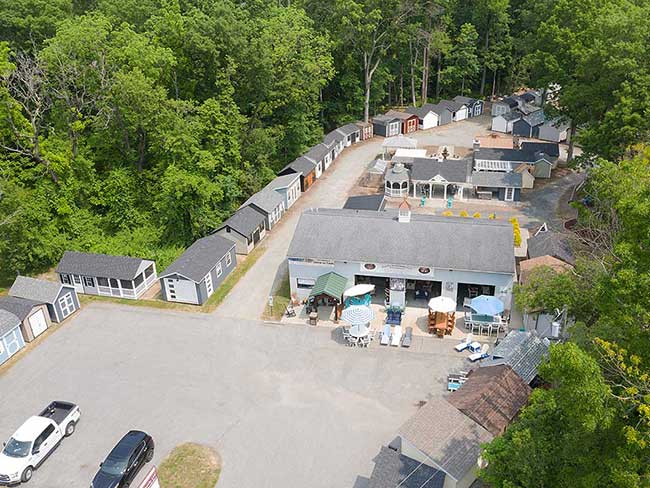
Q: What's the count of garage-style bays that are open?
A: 3